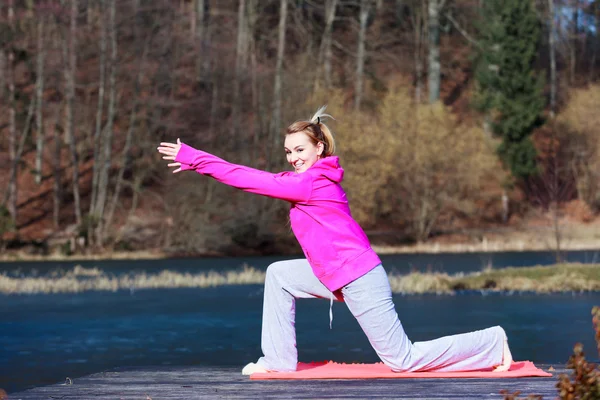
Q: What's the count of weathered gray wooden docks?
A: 1